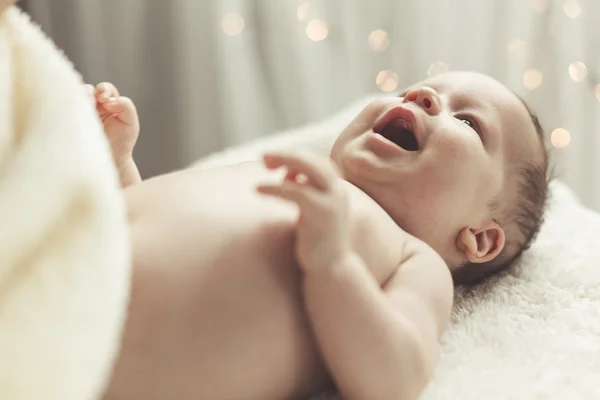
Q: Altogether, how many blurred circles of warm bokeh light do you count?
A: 13